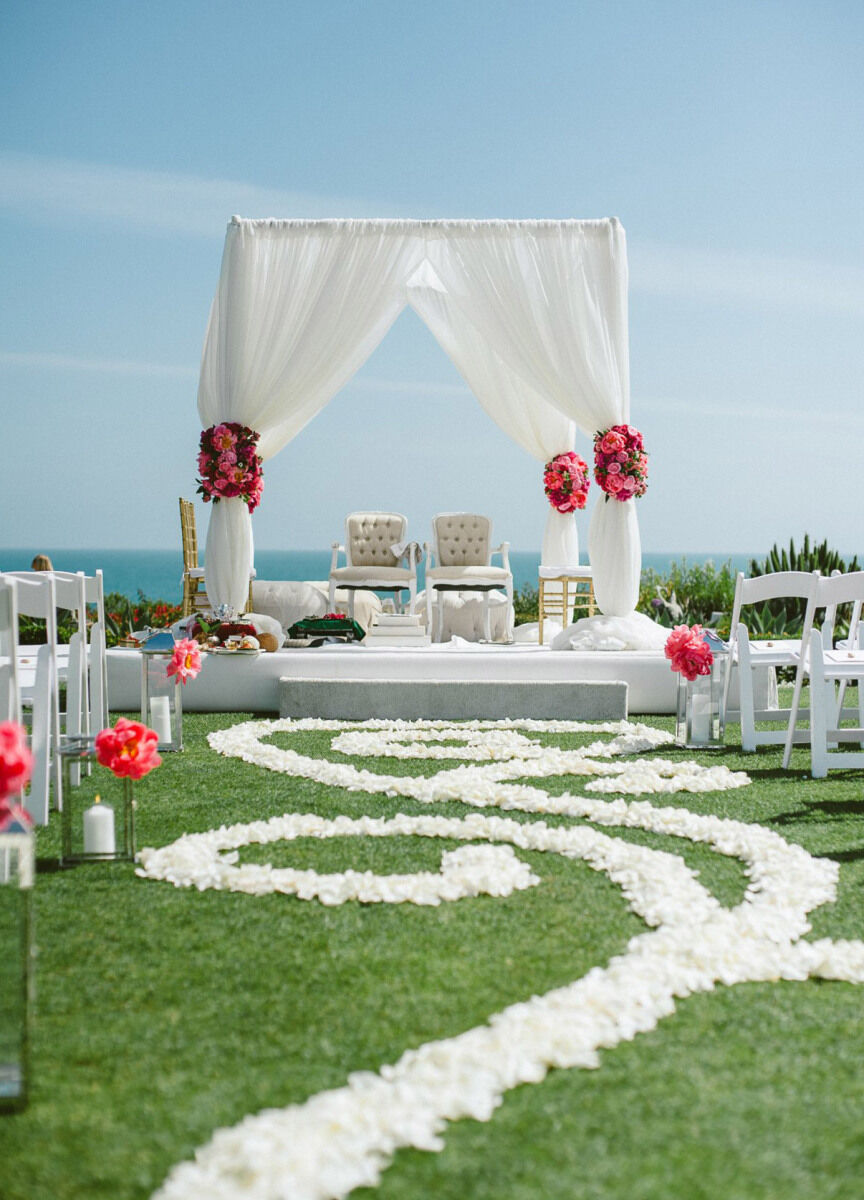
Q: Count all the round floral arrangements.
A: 3